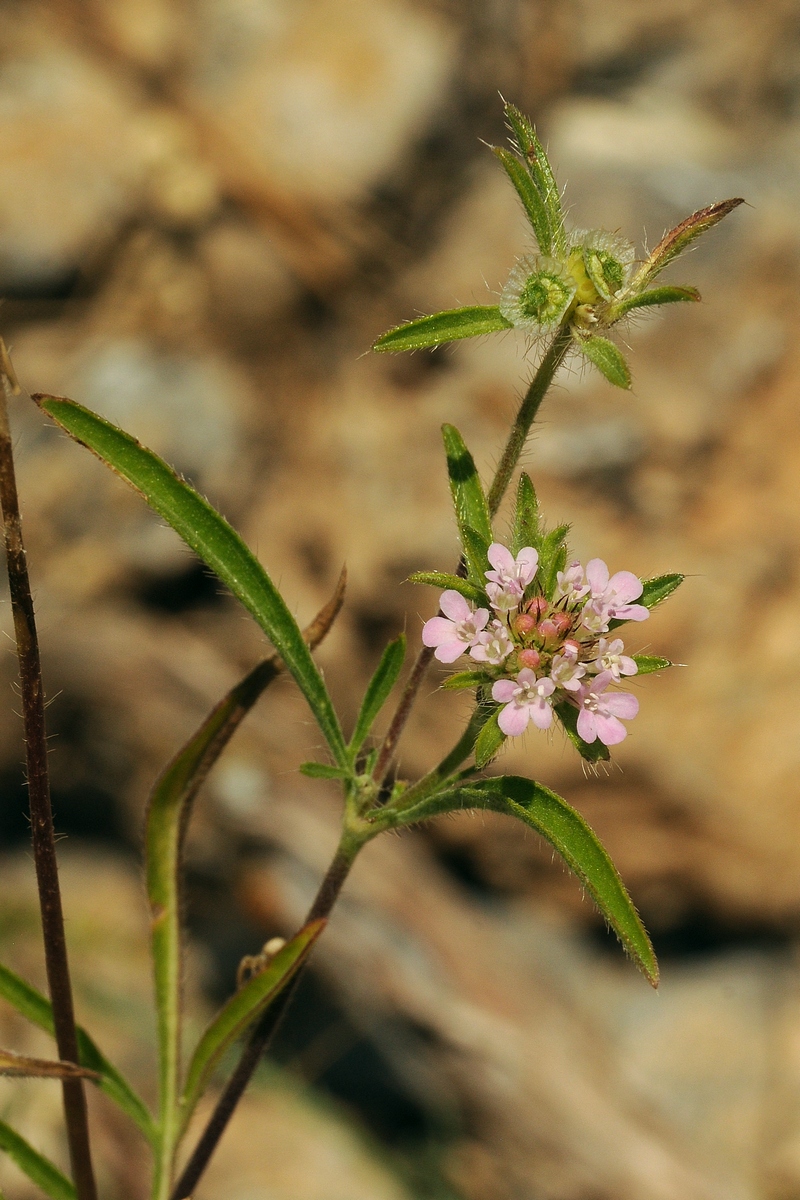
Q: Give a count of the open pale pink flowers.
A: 11